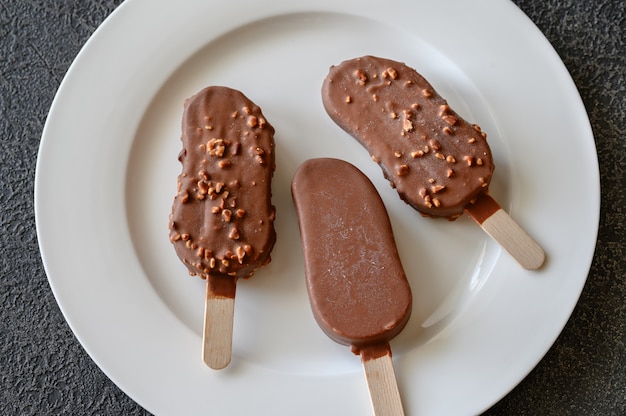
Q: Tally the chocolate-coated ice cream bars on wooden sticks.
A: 3